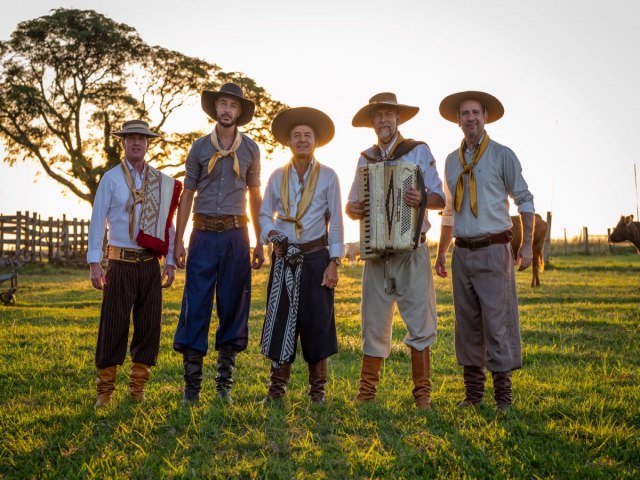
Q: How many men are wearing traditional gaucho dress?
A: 5